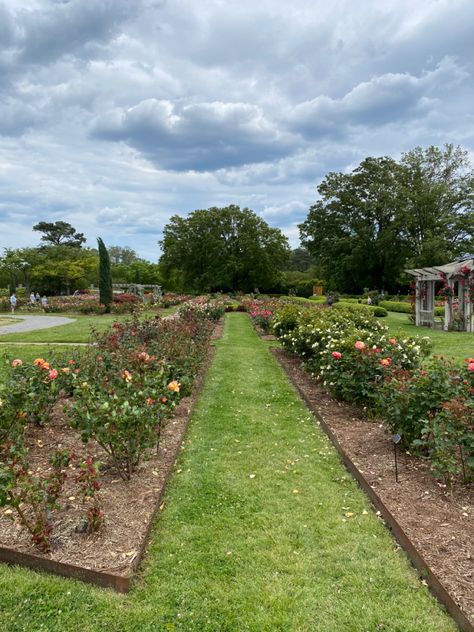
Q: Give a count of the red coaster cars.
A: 0